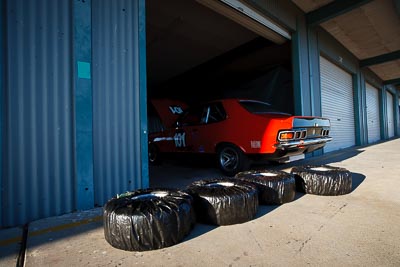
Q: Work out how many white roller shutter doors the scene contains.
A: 3